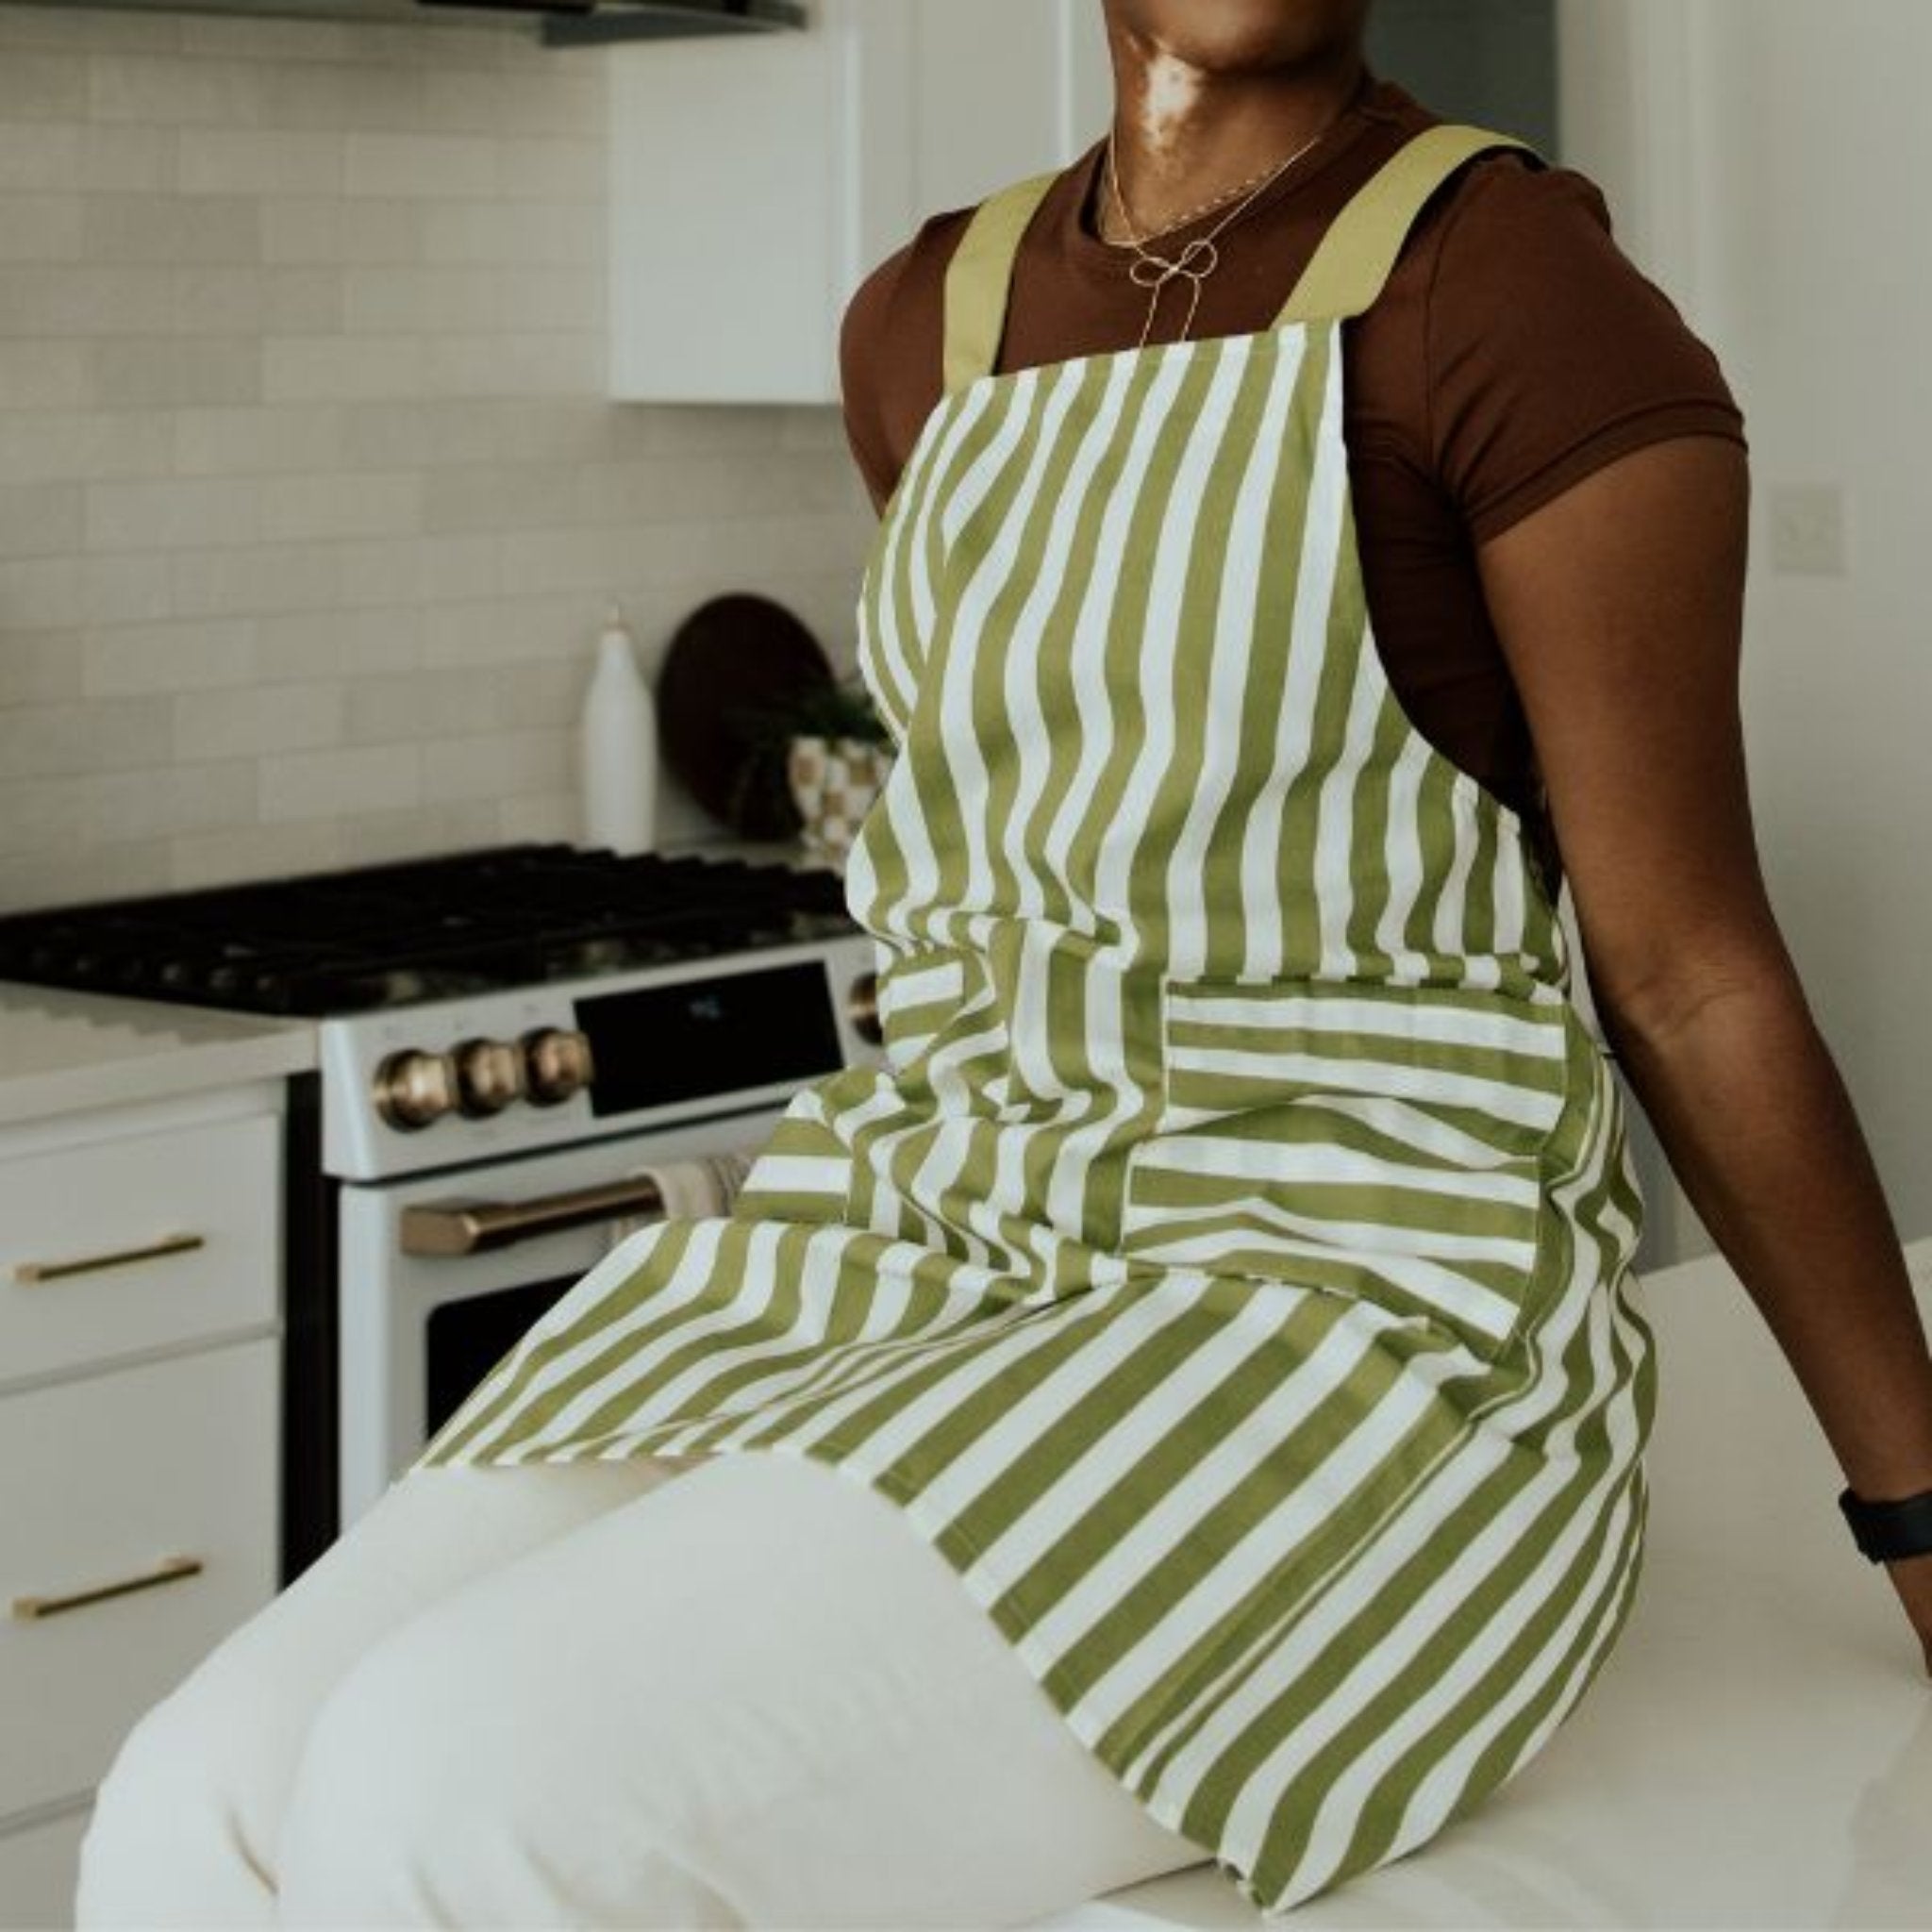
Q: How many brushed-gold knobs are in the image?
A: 4